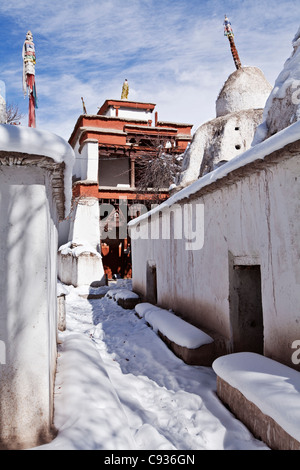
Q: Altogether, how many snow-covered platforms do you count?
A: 3